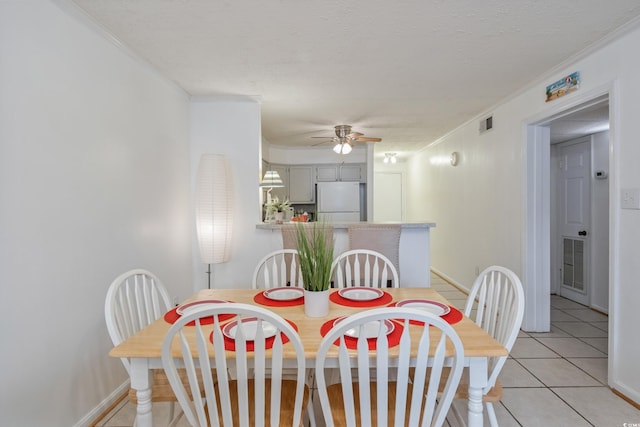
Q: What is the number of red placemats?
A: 6